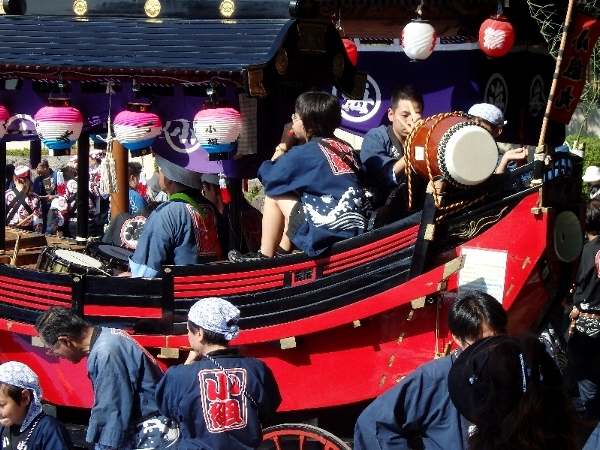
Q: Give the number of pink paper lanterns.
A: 4